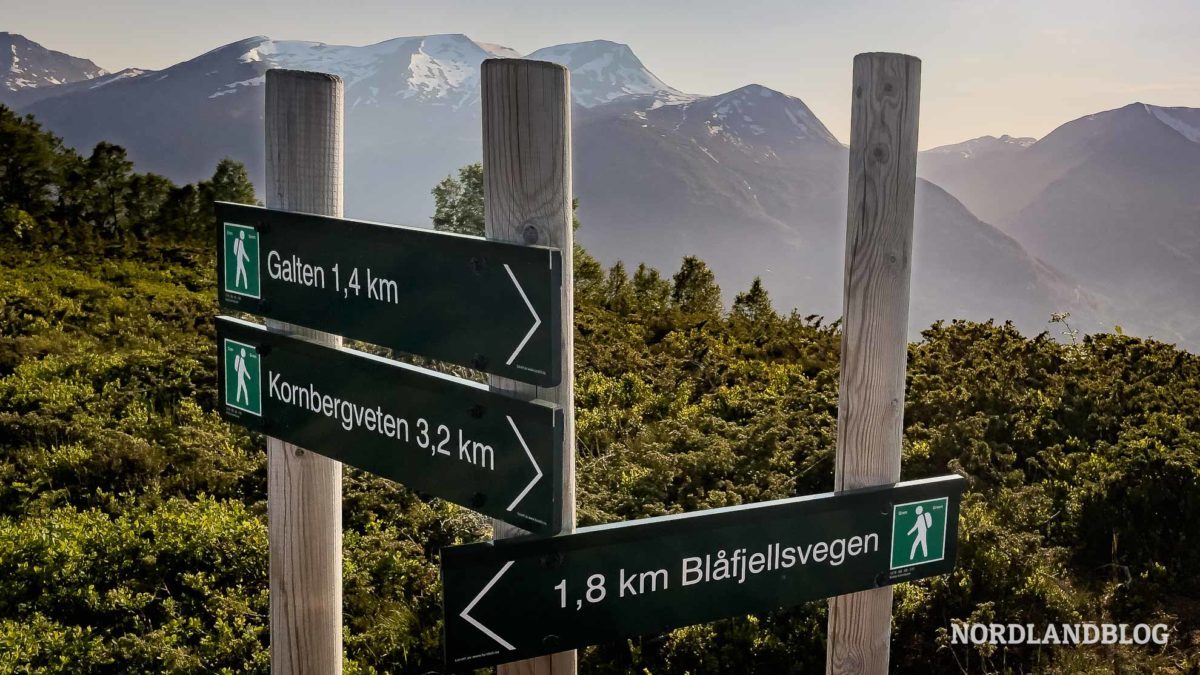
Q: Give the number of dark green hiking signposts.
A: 3